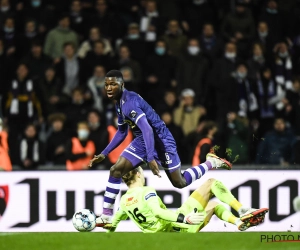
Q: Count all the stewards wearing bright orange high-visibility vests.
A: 4